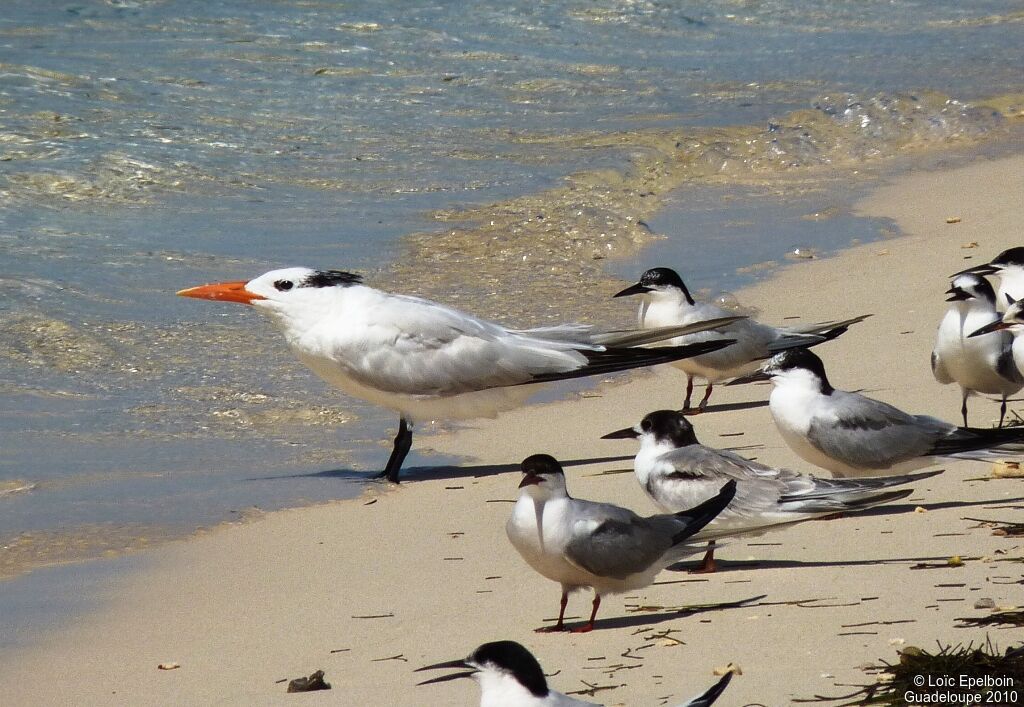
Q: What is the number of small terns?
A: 8